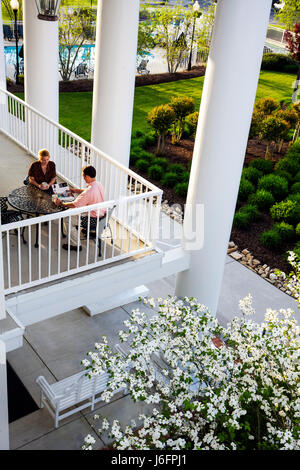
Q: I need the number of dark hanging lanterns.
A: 1